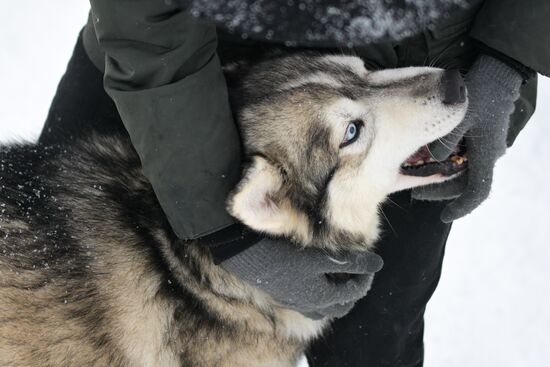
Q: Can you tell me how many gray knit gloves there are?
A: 2